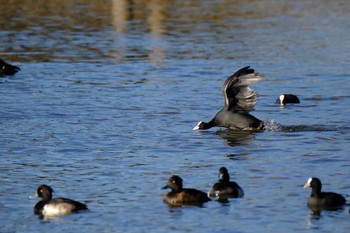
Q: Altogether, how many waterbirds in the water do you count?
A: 7